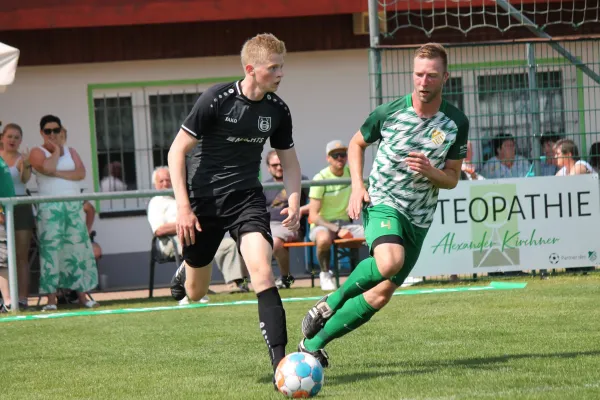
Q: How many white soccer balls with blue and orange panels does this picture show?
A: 1